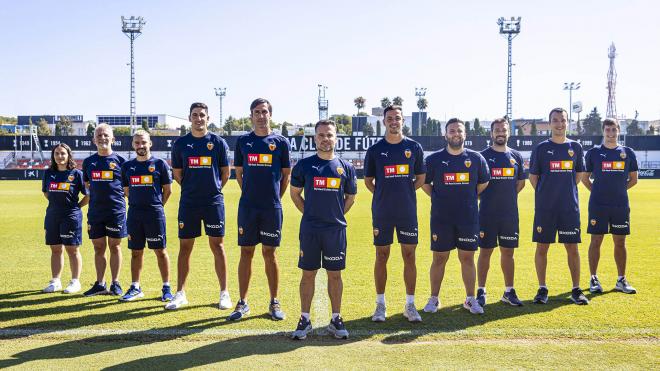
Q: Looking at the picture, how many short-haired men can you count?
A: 10